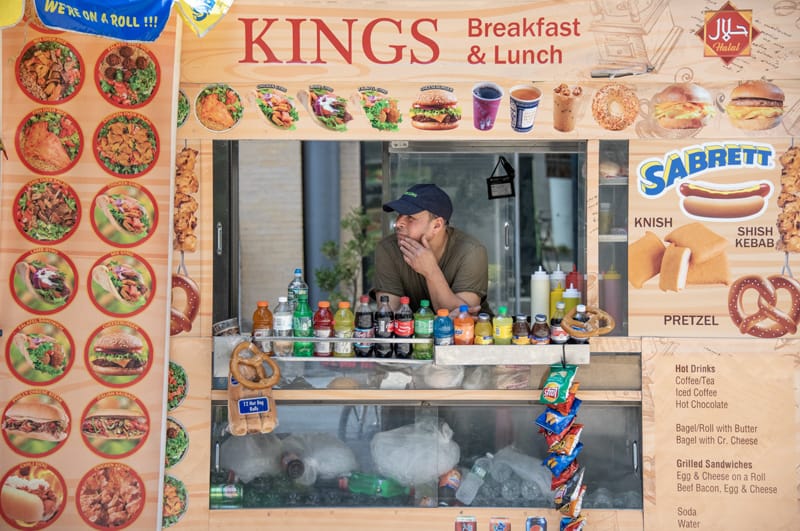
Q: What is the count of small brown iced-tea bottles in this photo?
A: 2